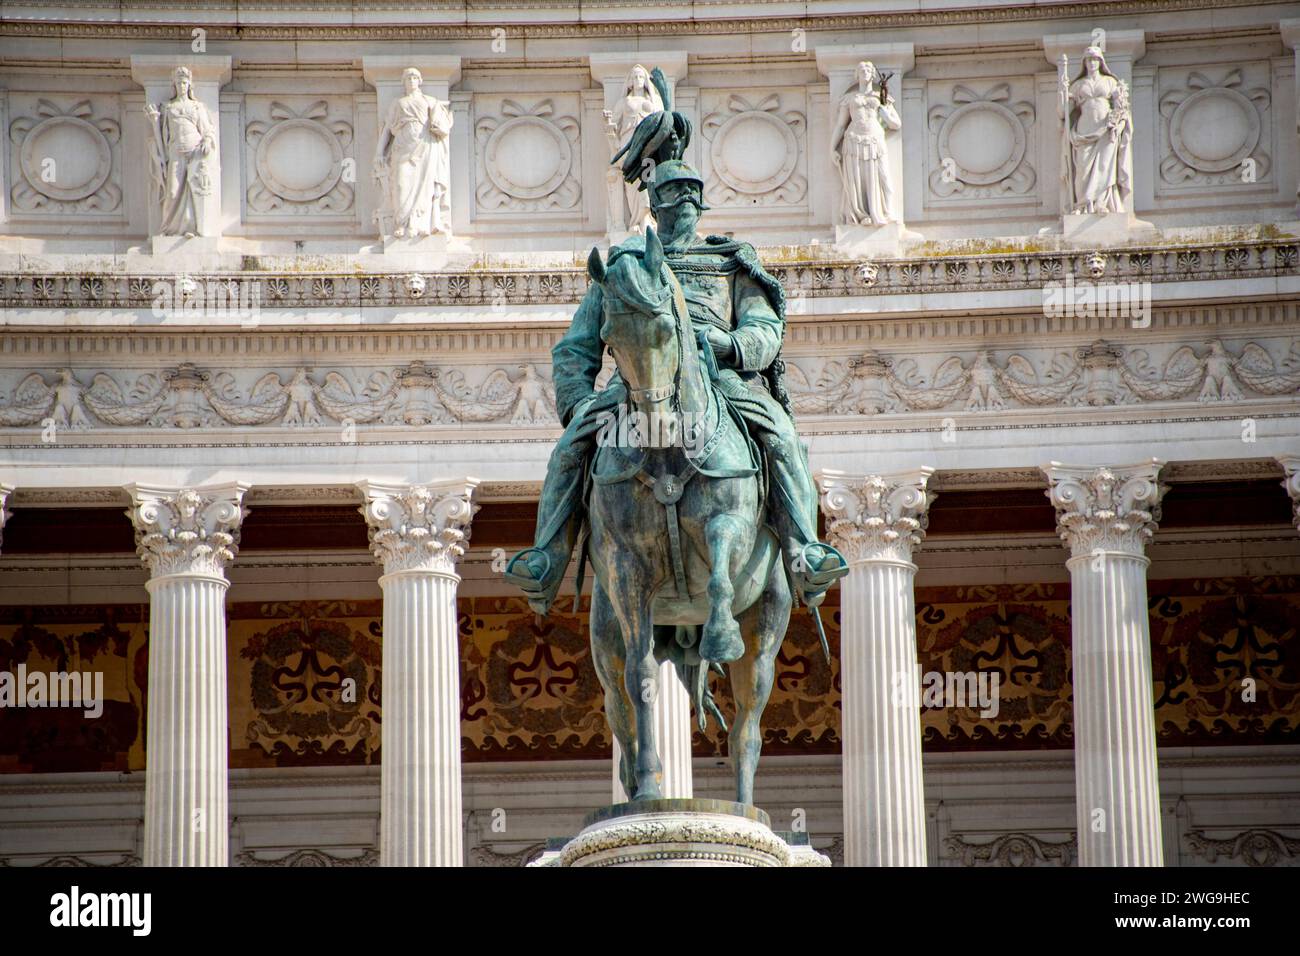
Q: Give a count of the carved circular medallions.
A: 6